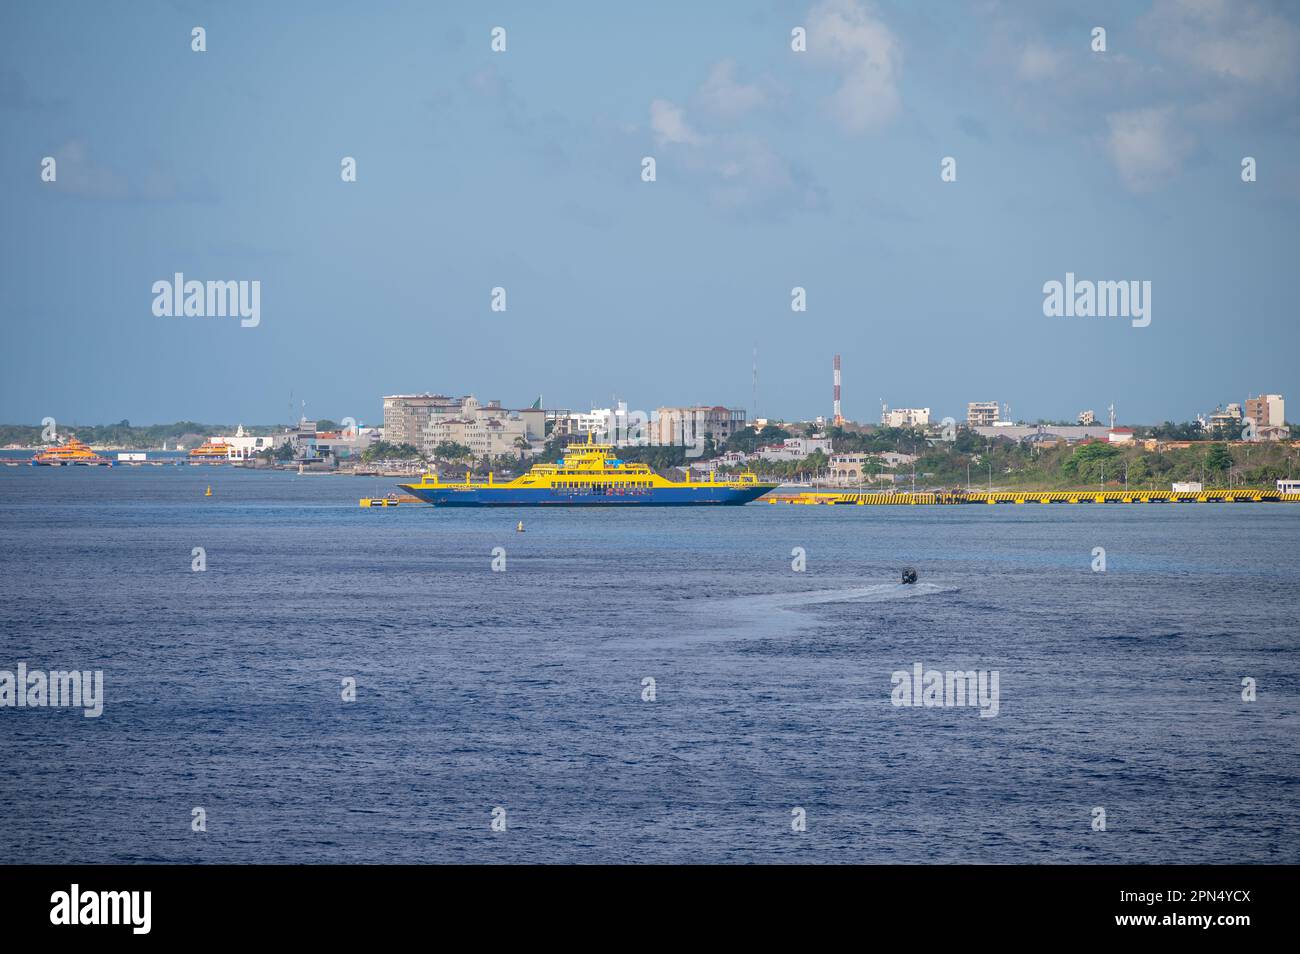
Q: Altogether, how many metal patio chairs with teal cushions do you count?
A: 0